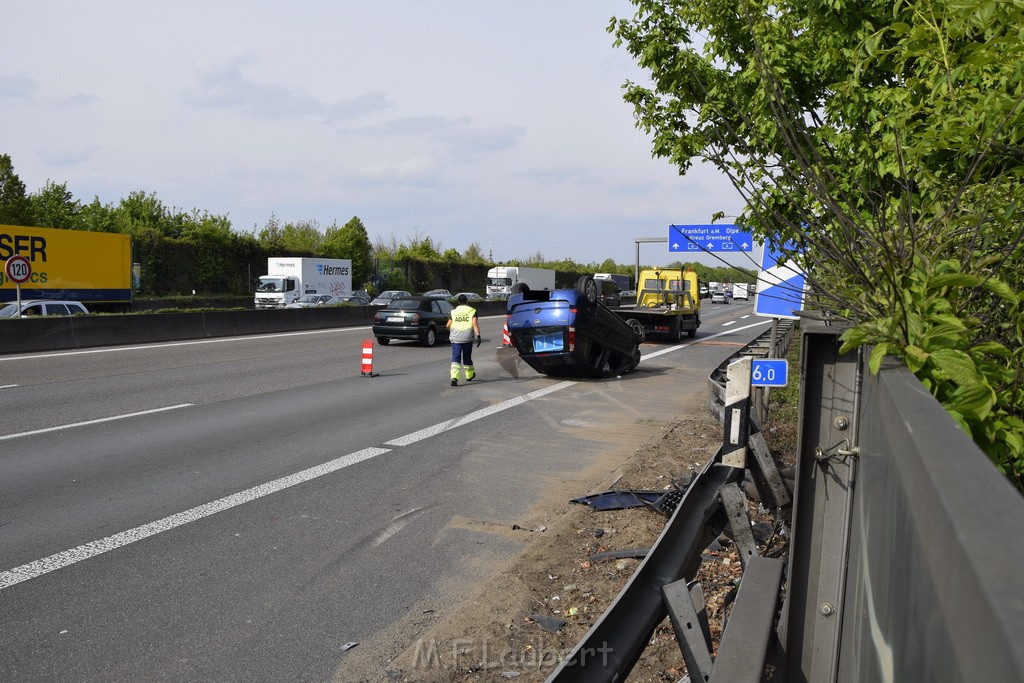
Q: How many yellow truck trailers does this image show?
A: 1